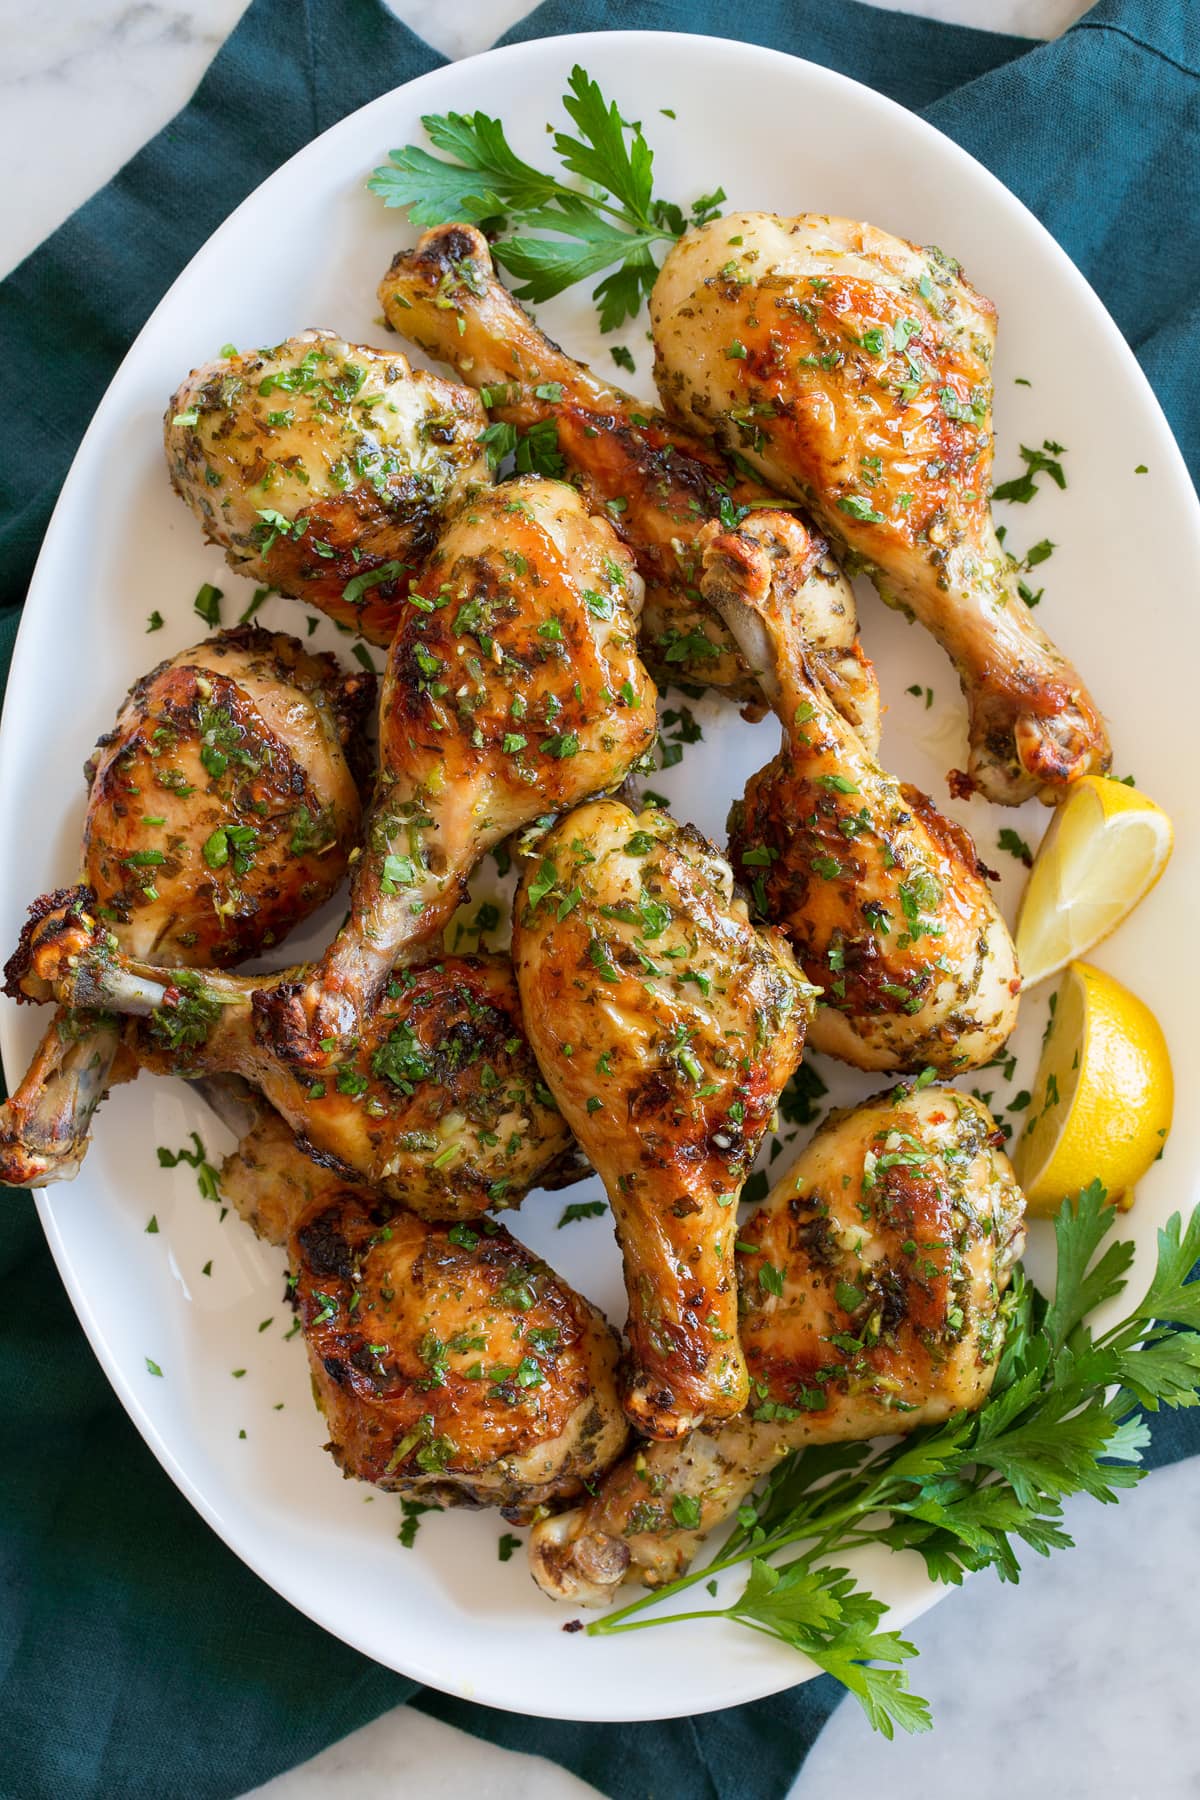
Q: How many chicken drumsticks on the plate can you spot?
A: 10